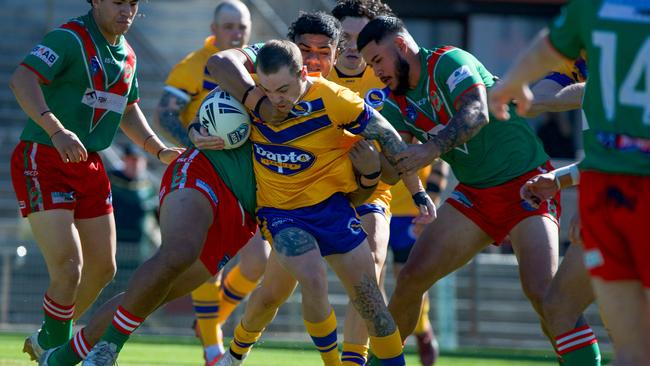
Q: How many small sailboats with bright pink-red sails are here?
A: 0